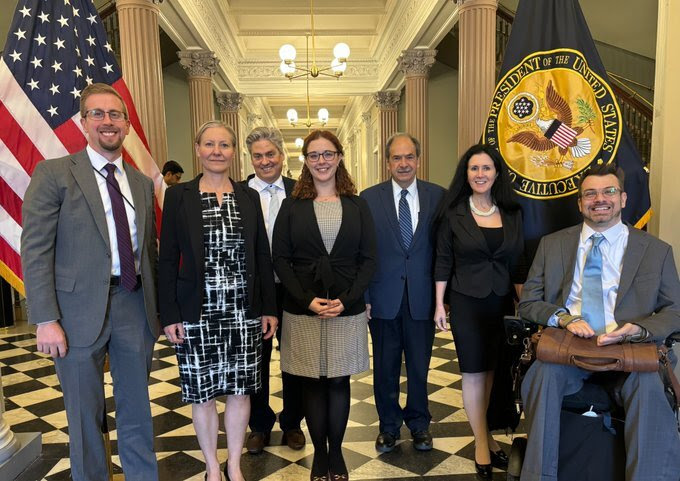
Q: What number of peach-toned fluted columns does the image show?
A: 6